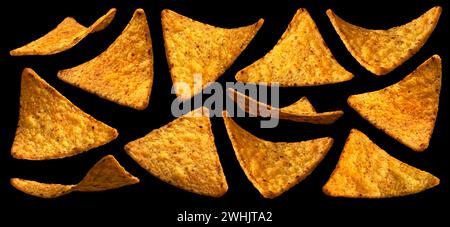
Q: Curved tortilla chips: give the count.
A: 12